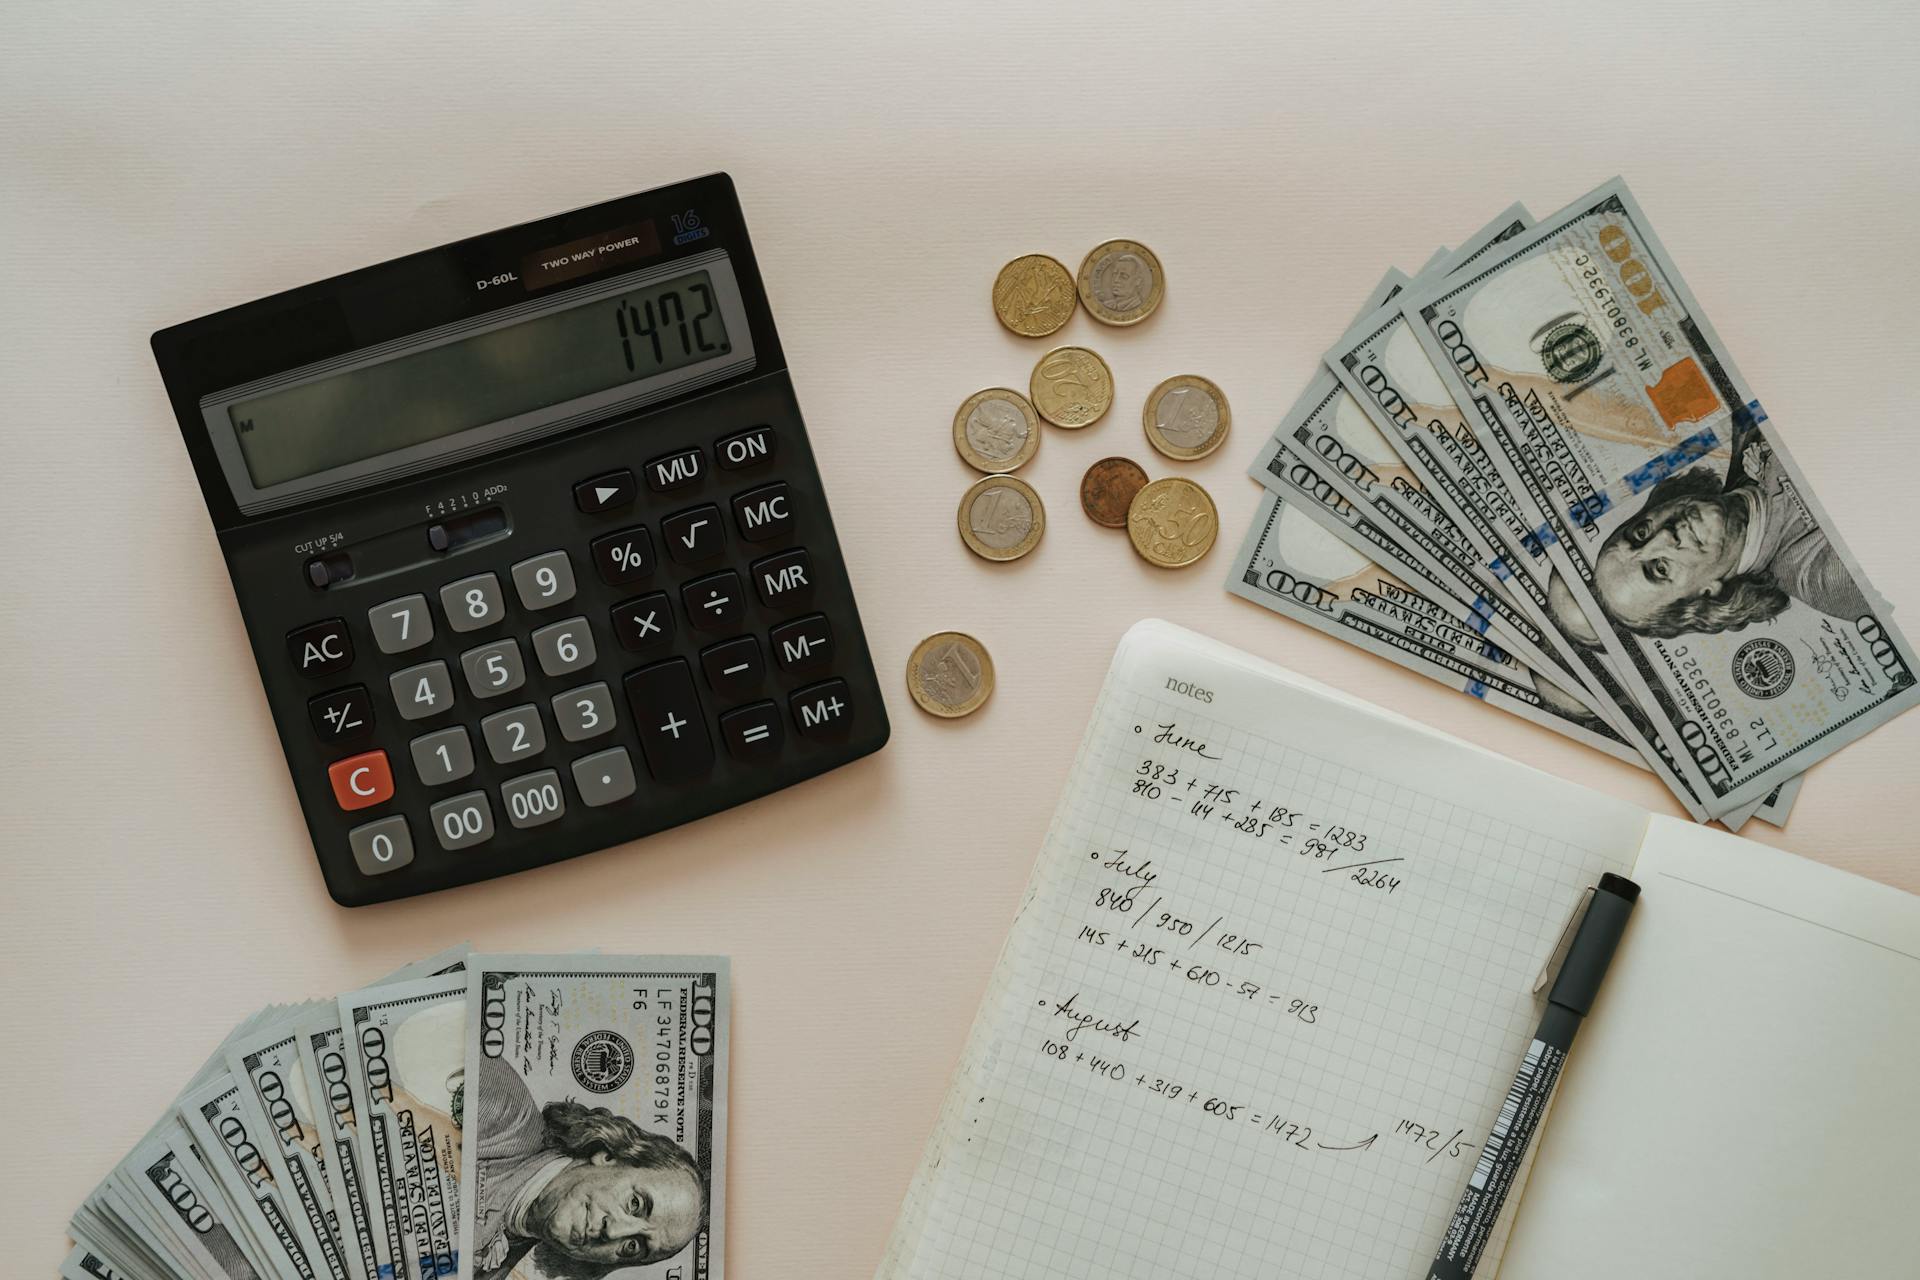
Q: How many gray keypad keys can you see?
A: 13